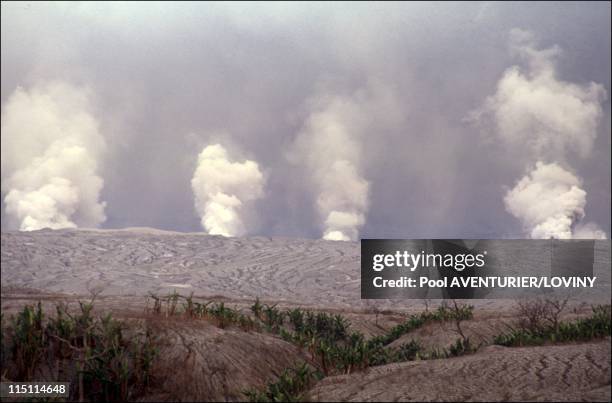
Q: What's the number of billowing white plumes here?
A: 4